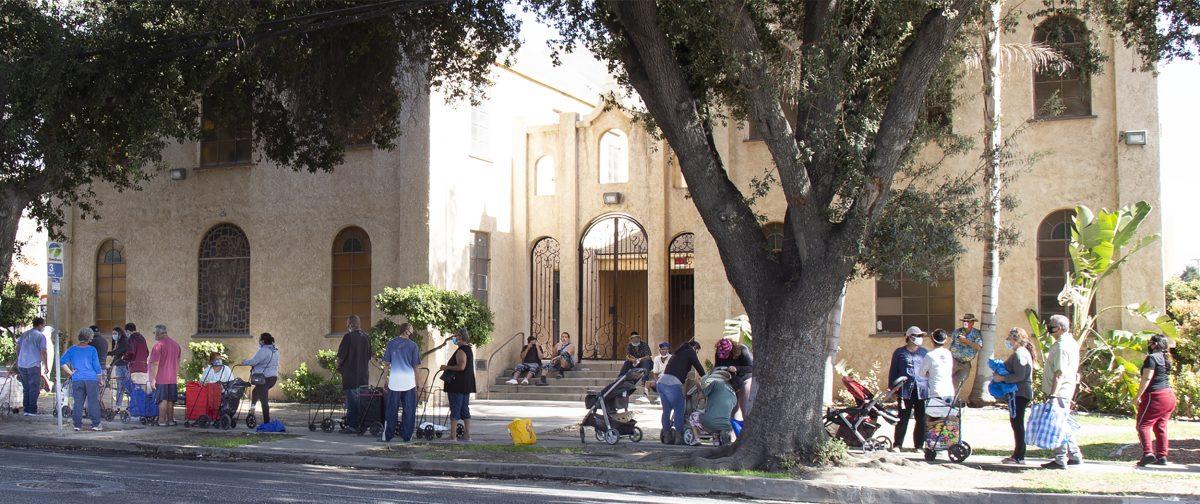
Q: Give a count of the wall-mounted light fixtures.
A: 3